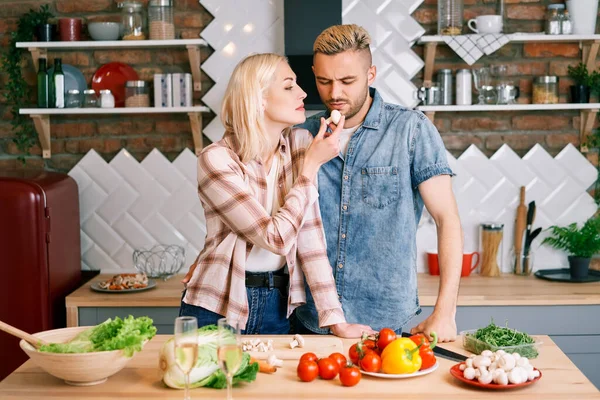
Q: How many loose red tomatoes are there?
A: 5